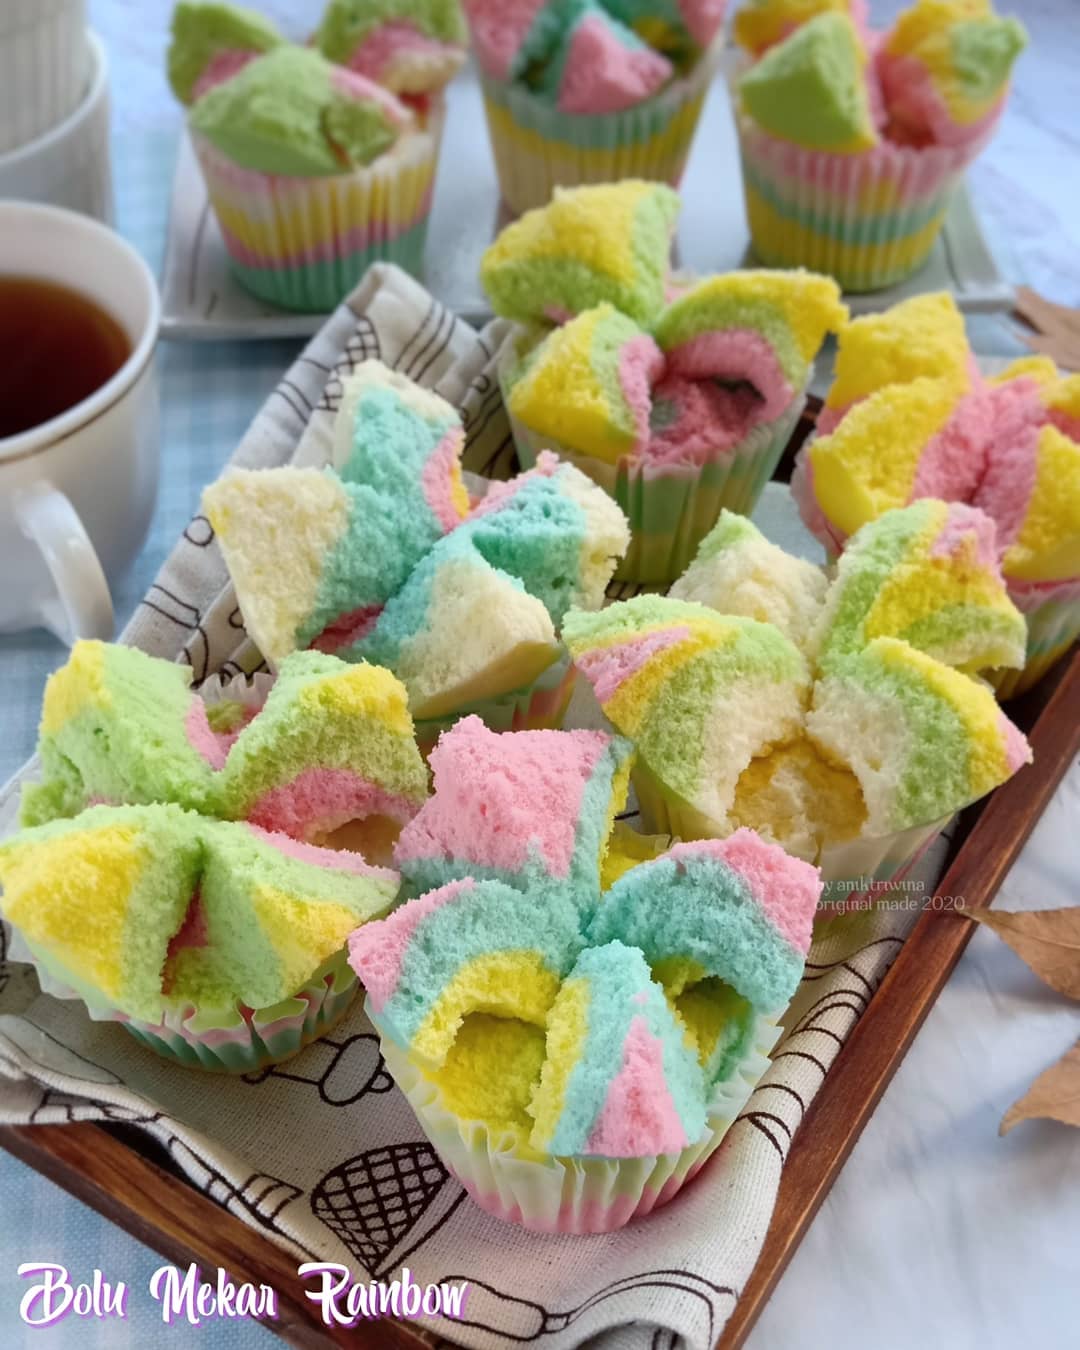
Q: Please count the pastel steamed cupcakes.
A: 9